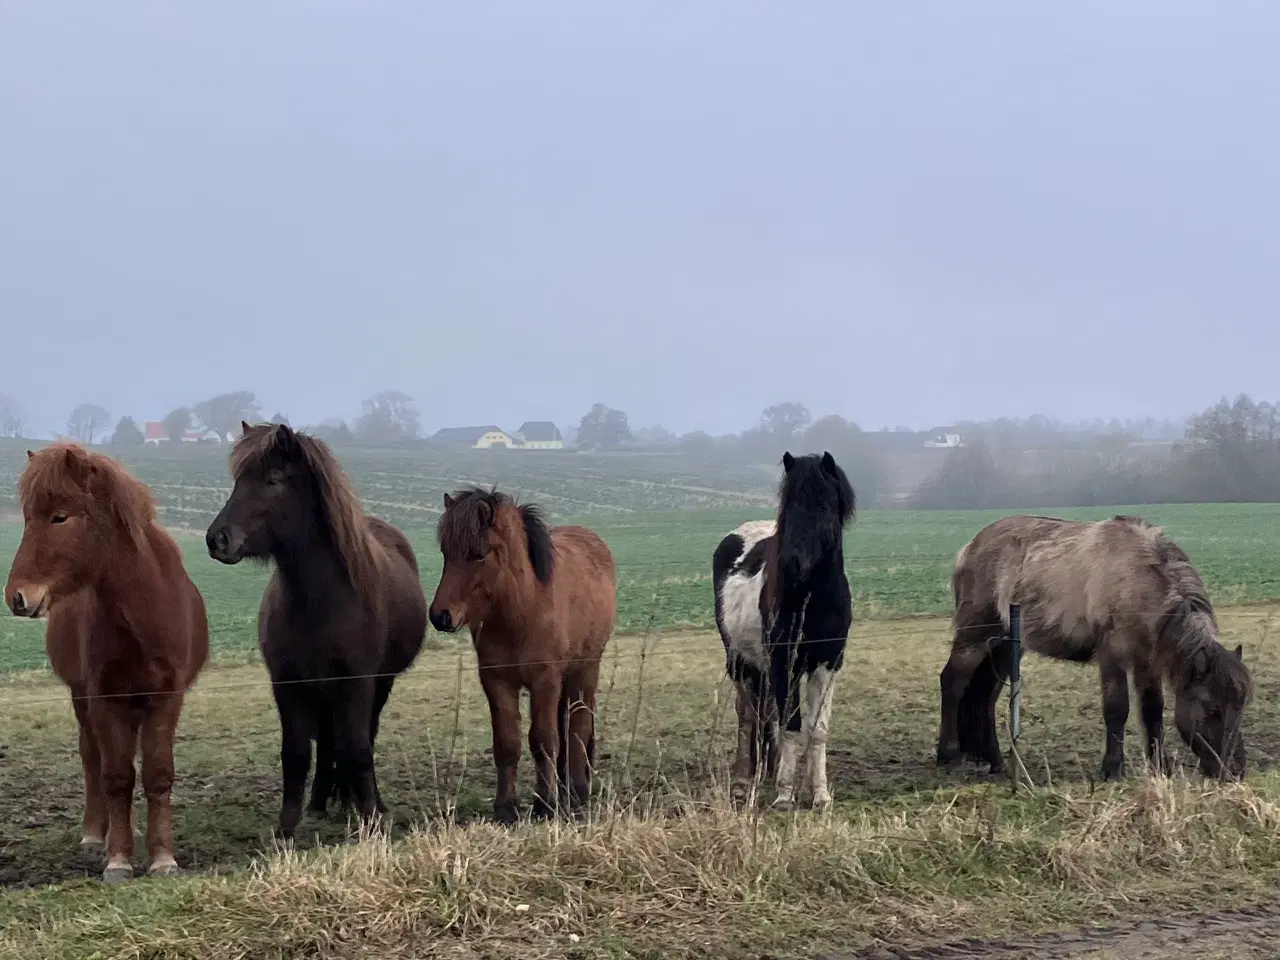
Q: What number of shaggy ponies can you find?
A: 5